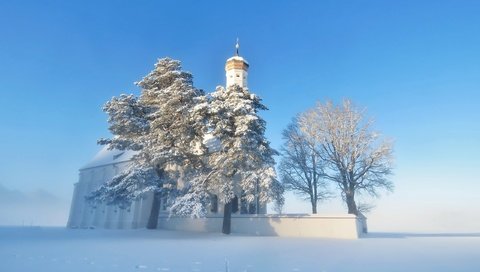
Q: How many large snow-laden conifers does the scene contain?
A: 2